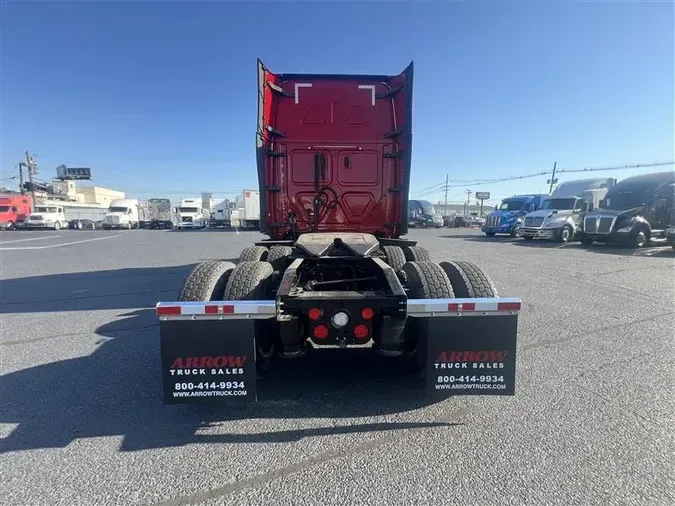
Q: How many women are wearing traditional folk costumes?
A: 0